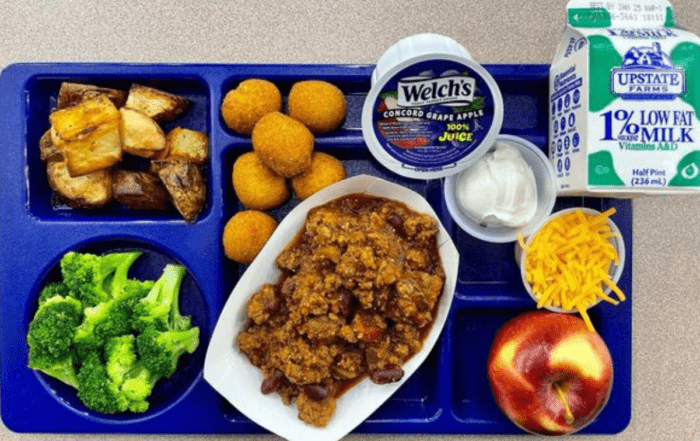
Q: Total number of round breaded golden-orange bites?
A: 6